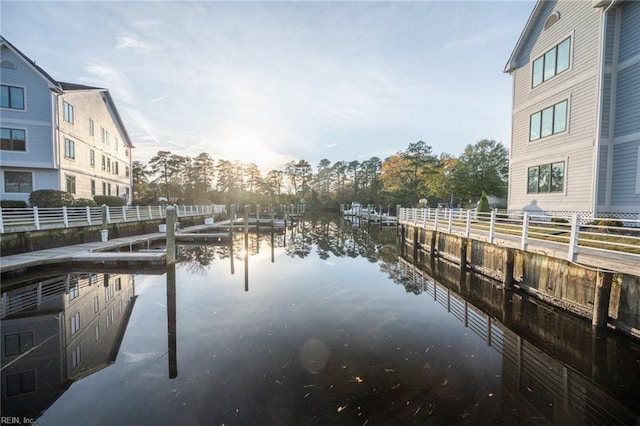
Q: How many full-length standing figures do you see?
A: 0